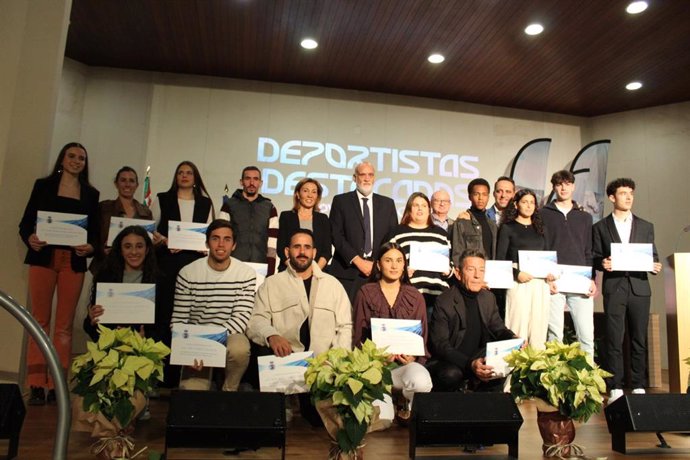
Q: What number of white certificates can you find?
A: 14